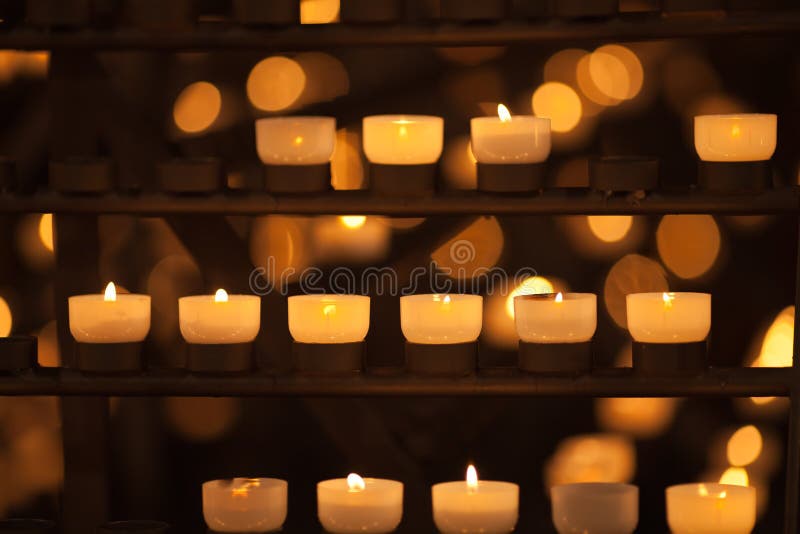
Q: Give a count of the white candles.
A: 15